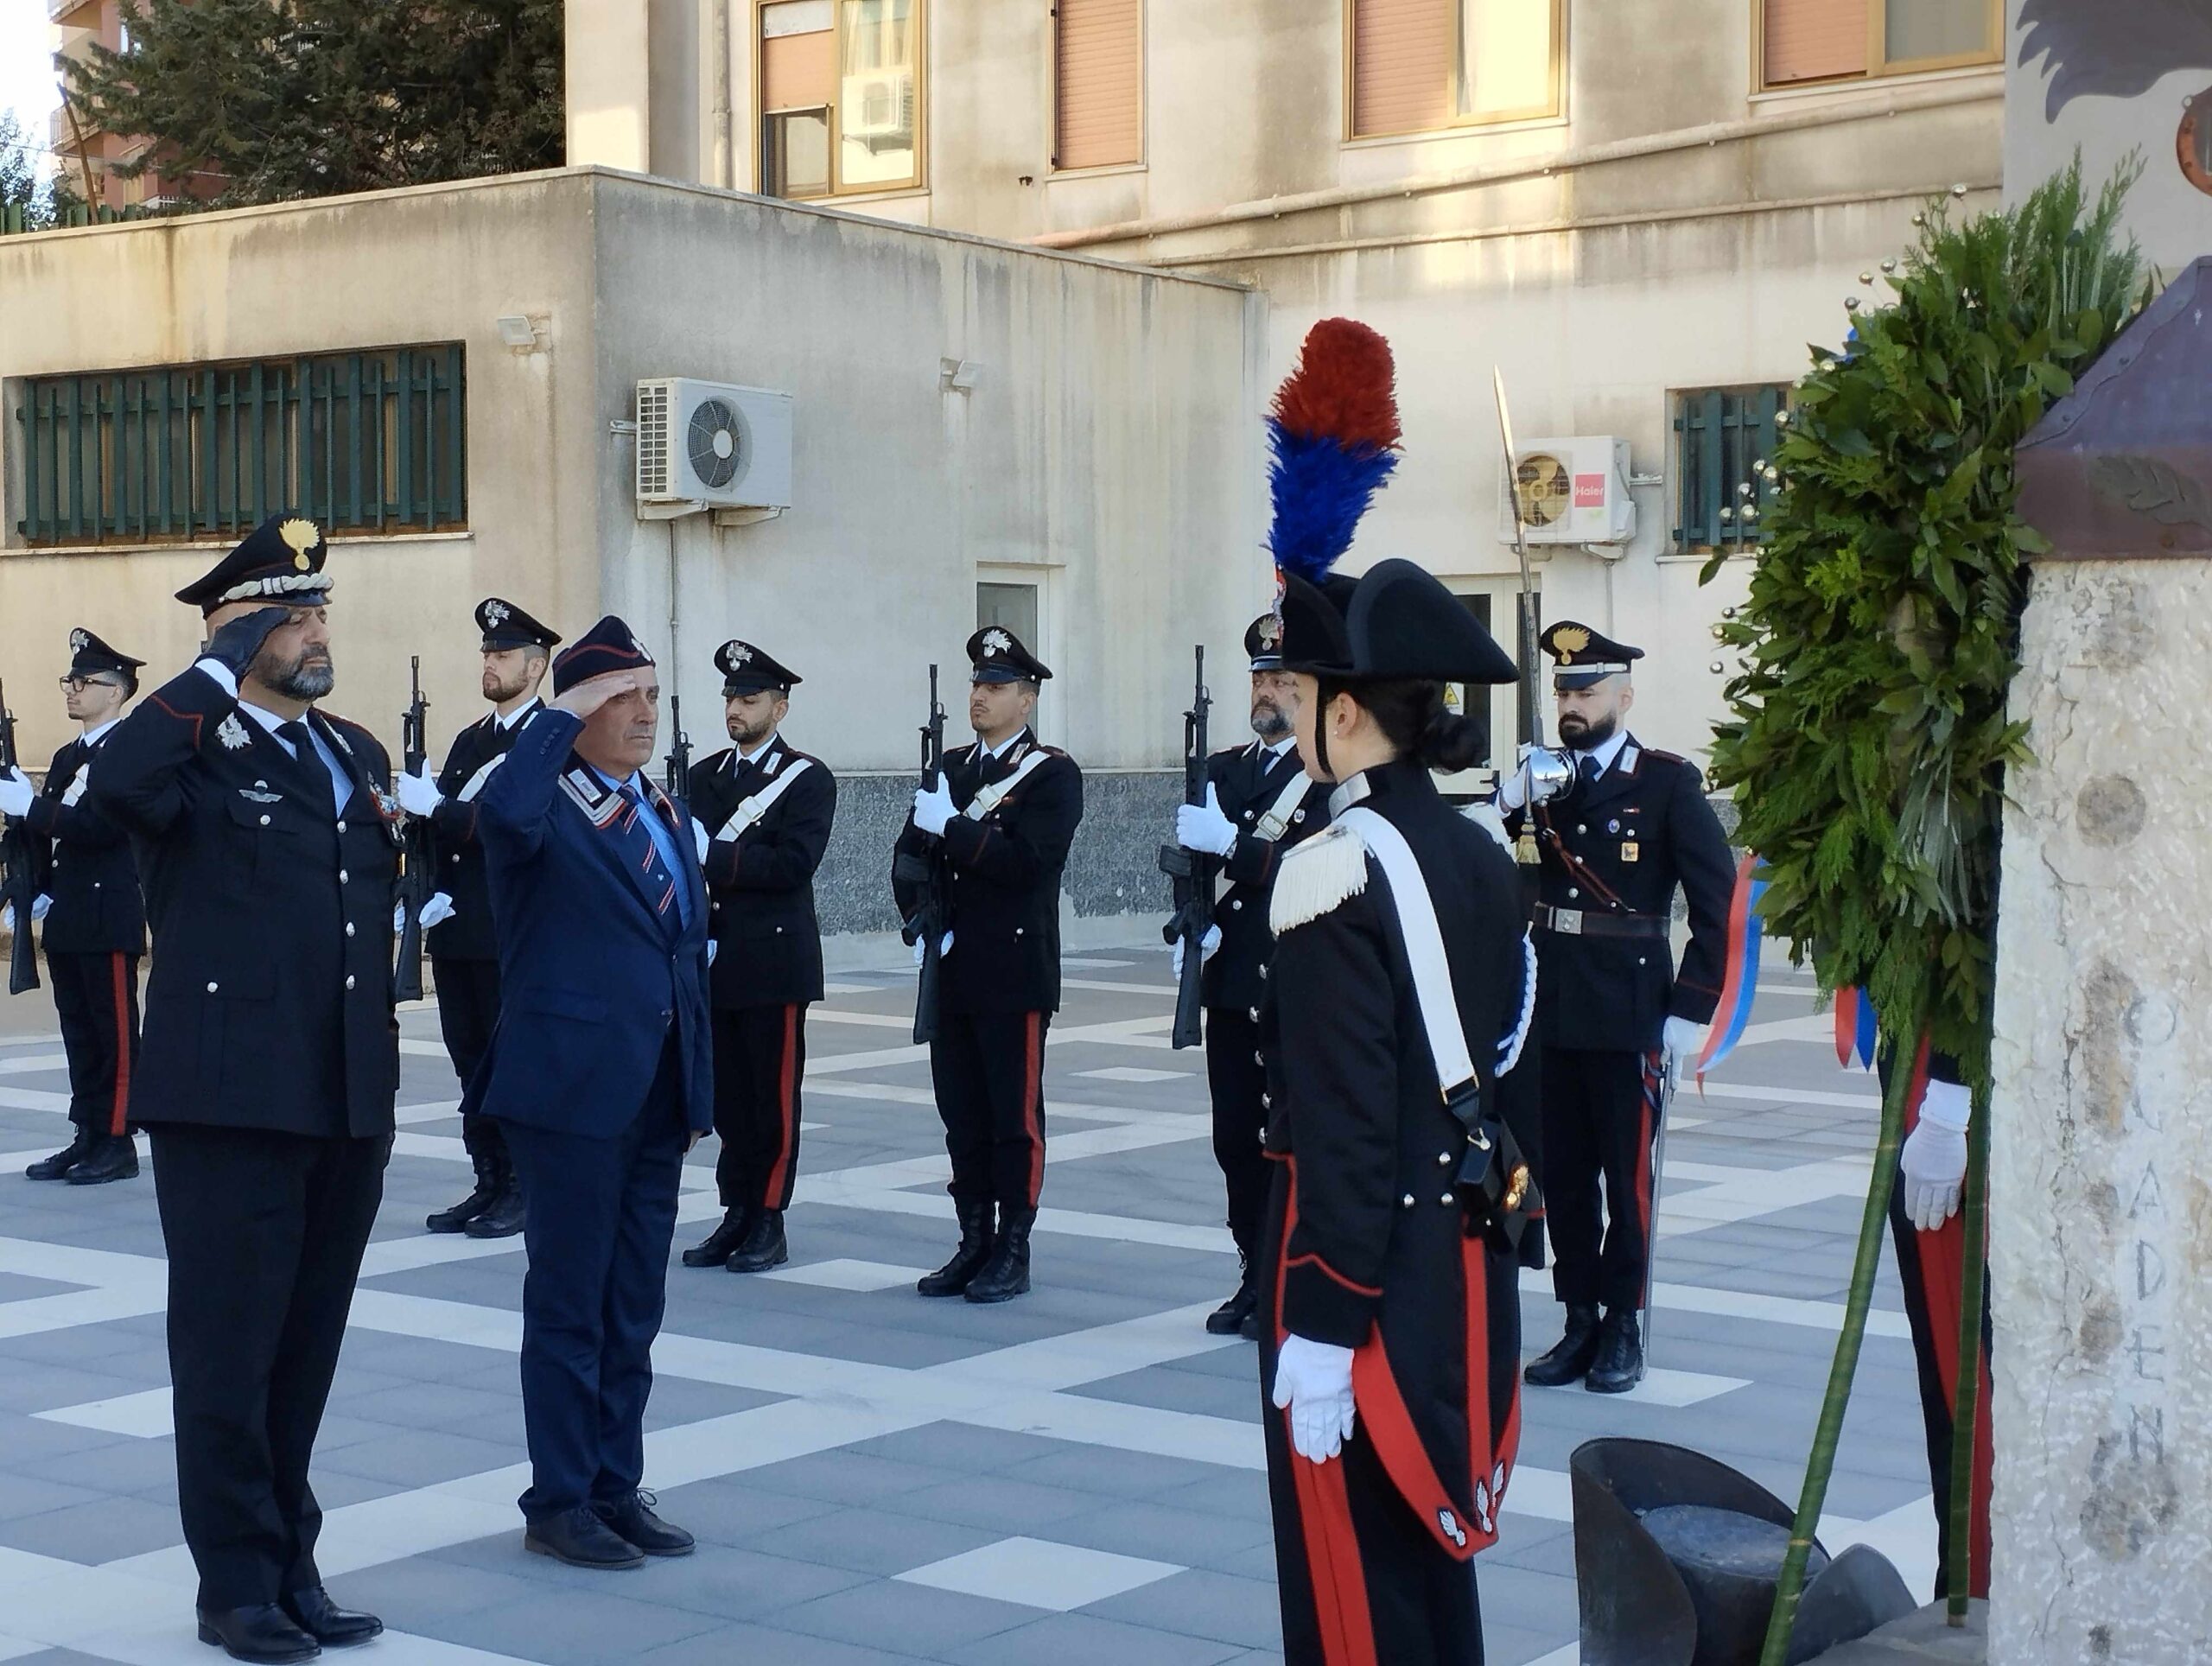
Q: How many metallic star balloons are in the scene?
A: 0